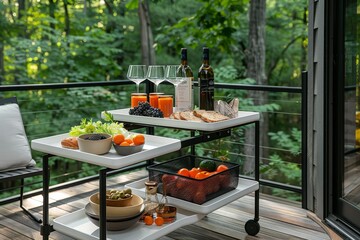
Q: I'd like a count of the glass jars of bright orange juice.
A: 3